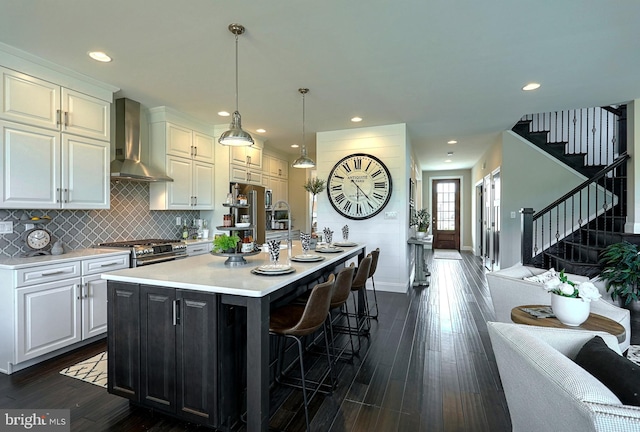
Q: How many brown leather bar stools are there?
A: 4